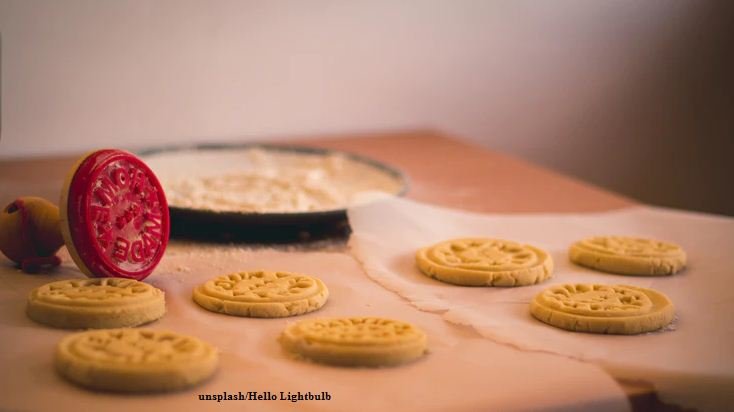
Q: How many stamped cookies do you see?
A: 7